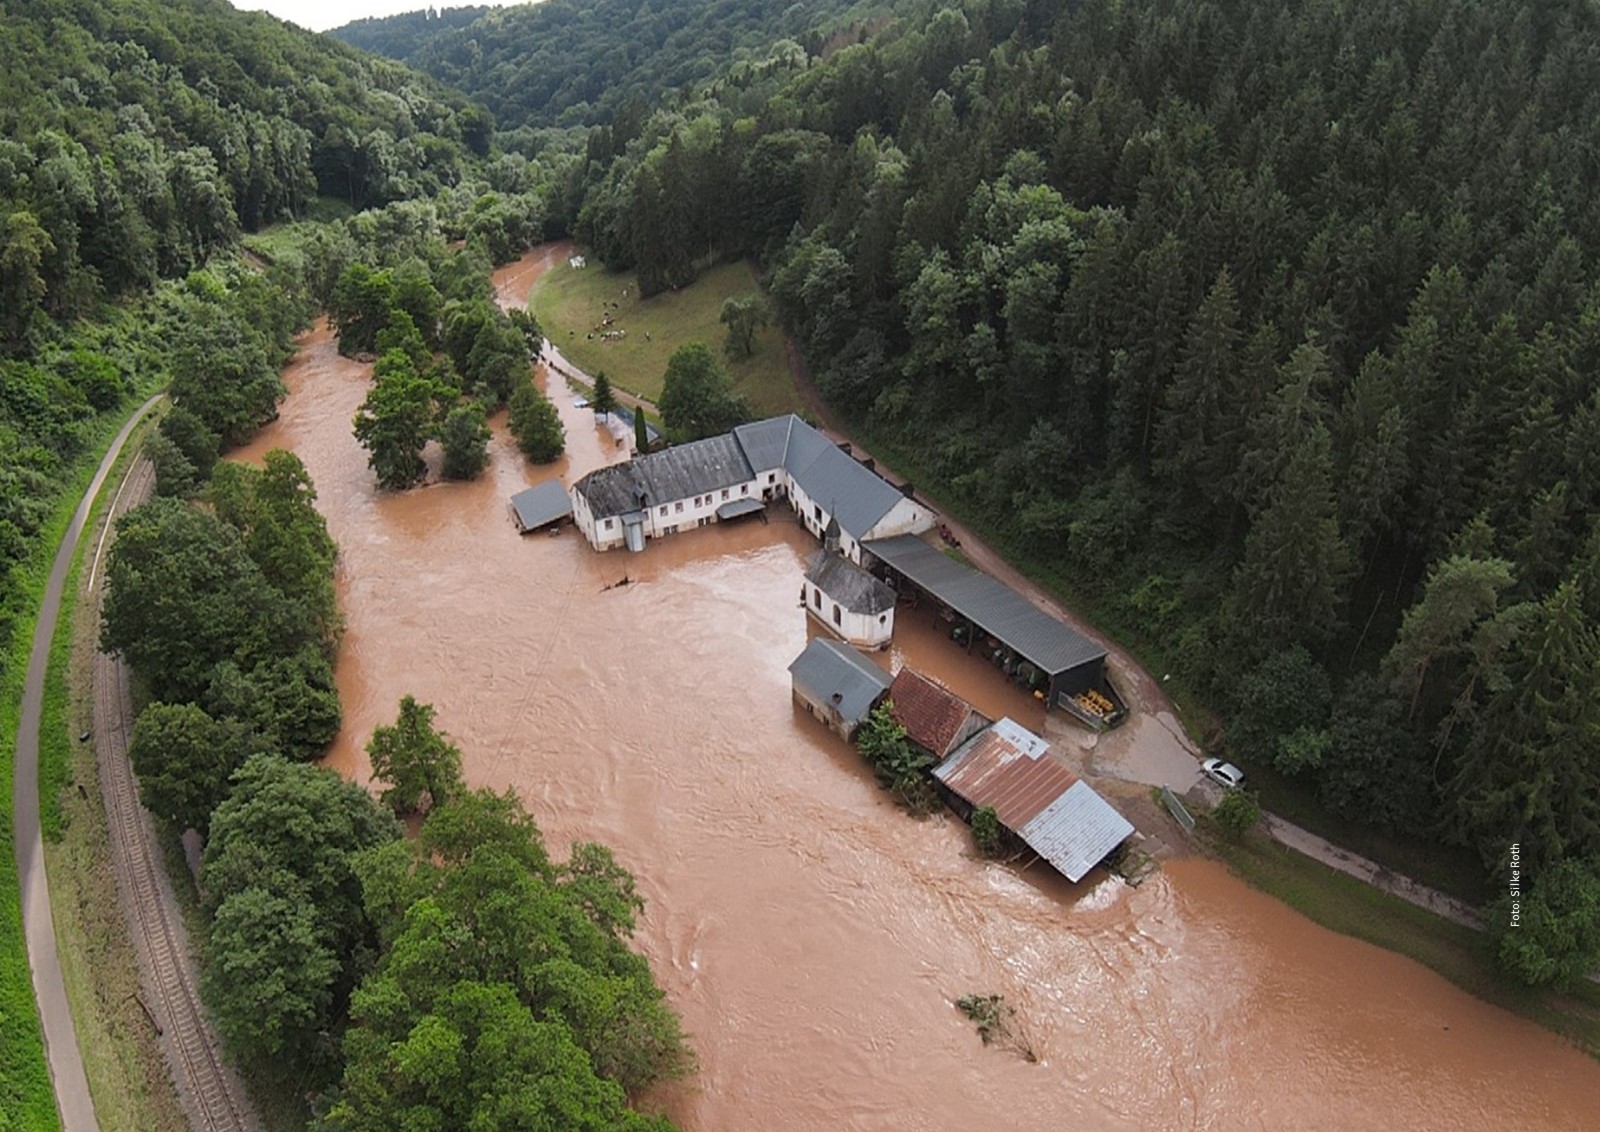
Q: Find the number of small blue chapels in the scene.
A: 0